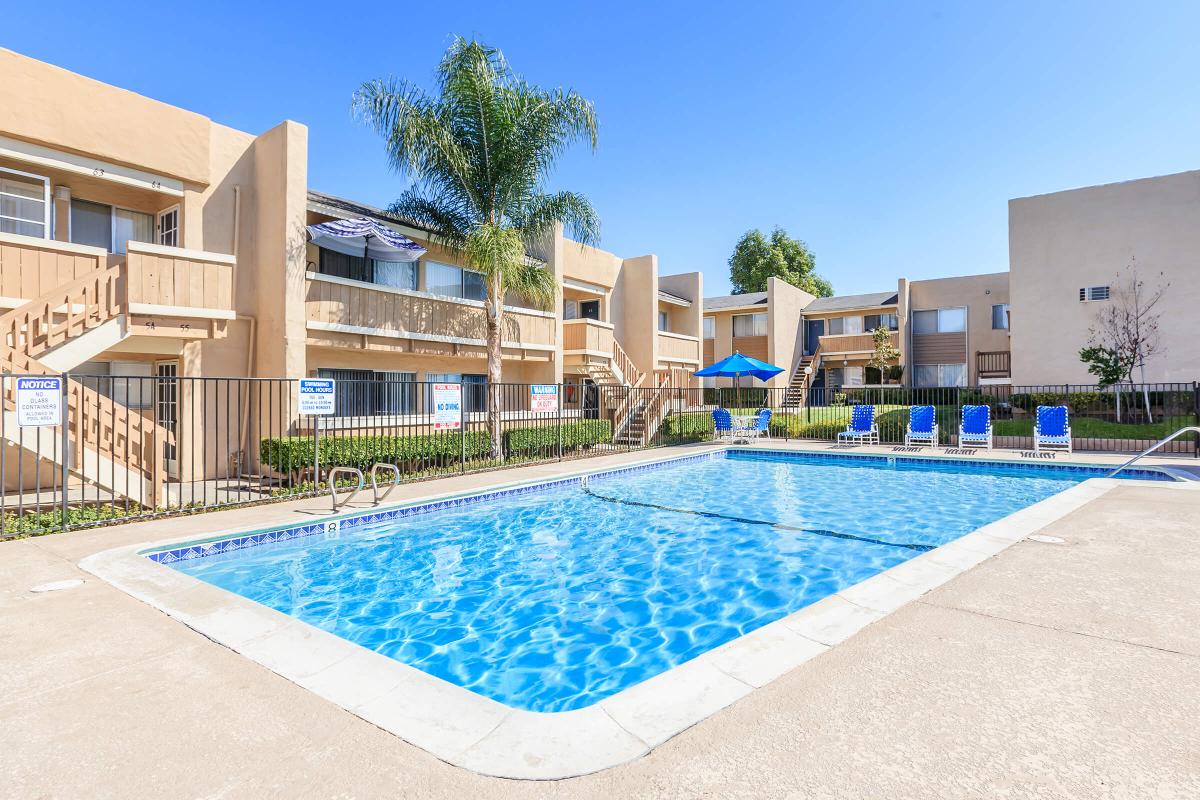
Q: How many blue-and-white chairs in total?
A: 6